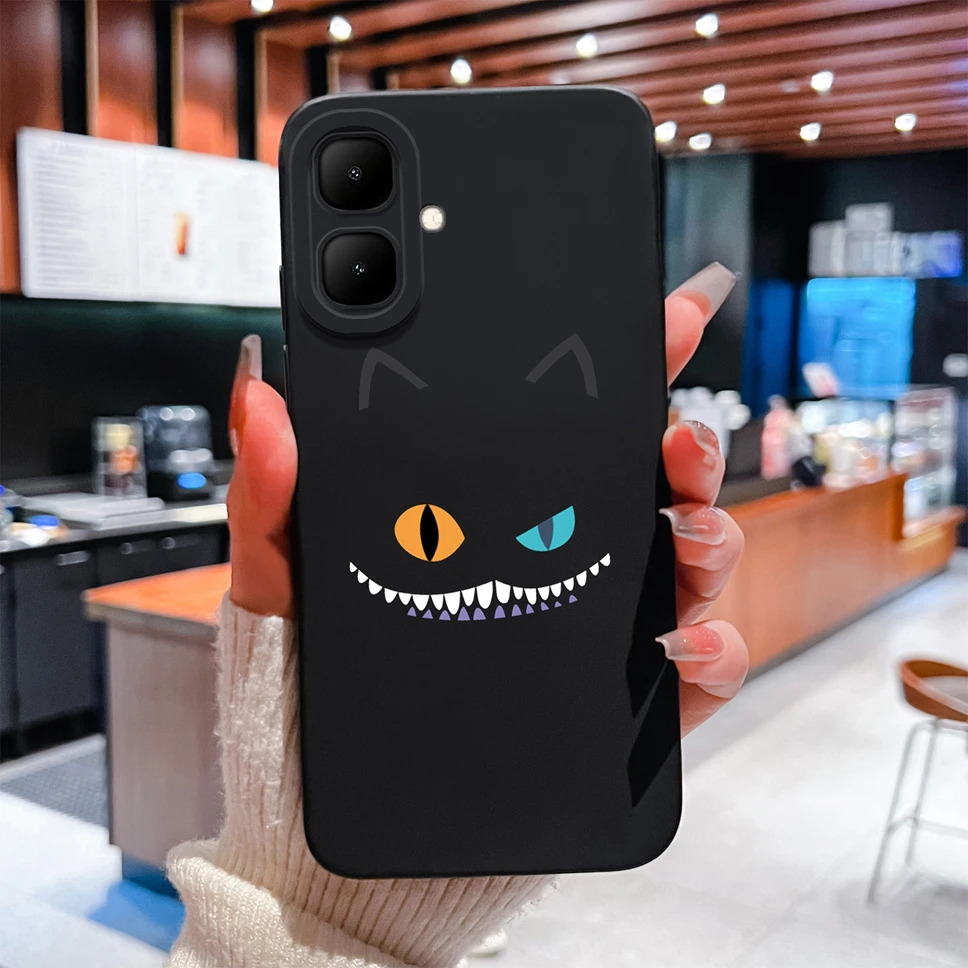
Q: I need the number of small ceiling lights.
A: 11